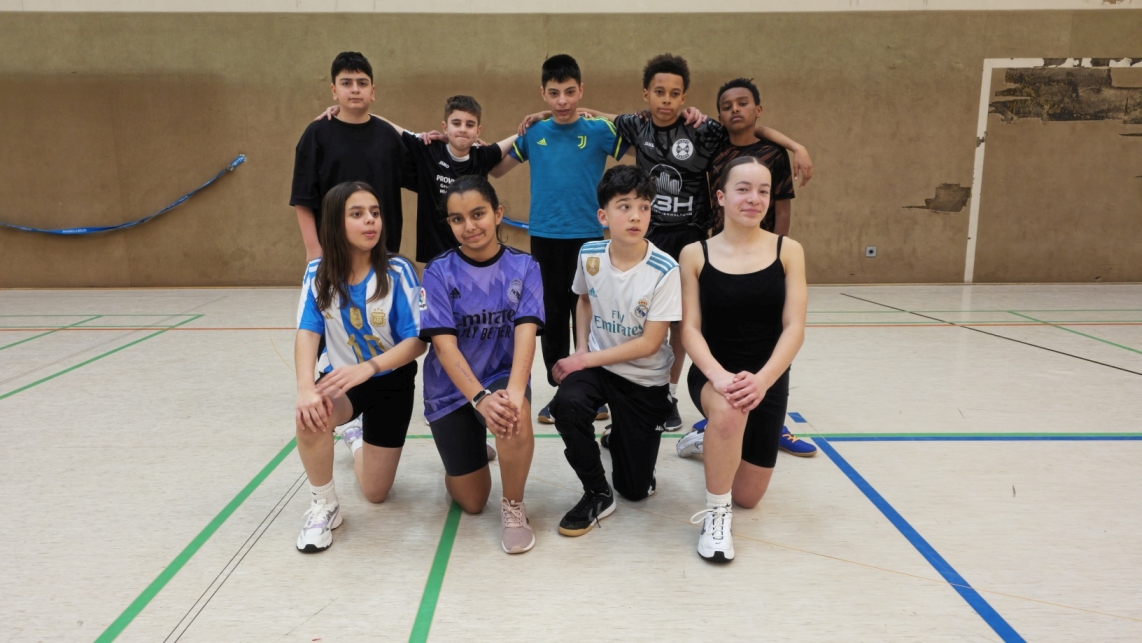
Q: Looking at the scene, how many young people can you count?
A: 9